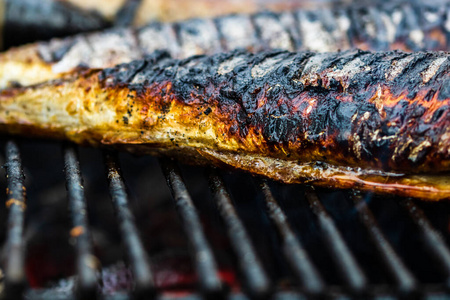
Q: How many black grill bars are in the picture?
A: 9